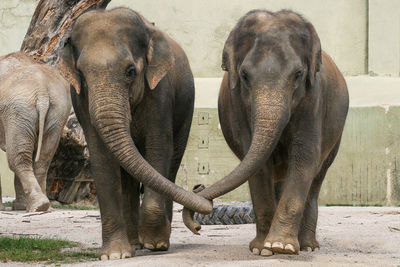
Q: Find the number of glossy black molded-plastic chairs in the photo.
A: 0